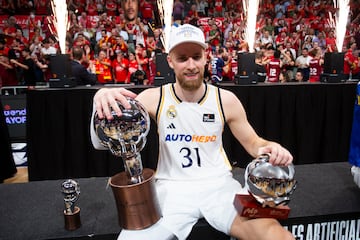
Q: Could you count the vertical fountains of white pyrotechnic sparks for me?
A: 4